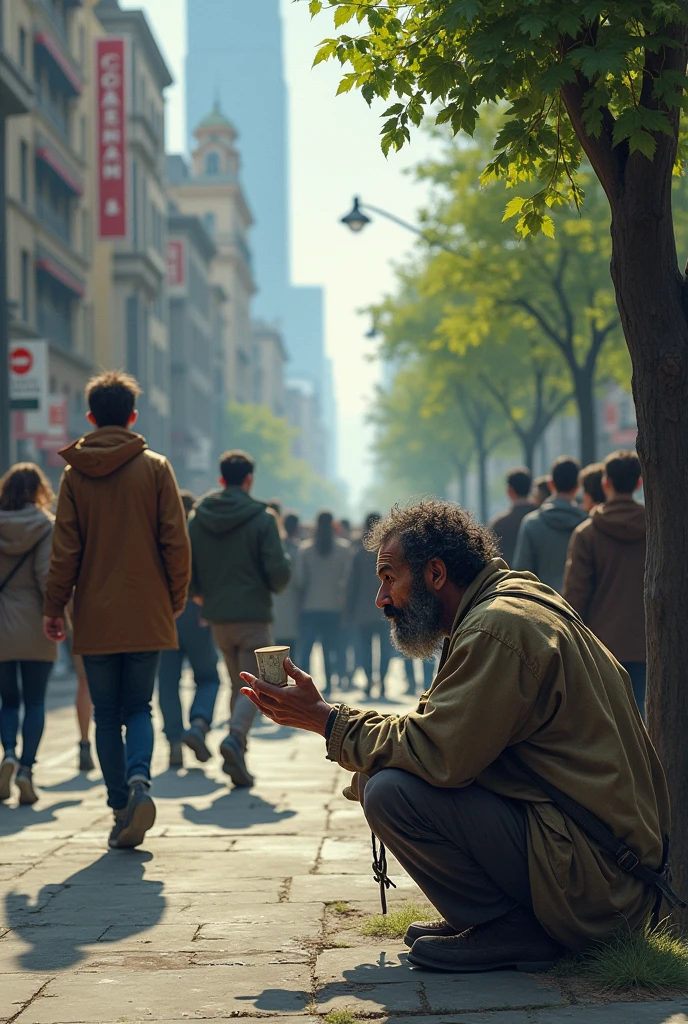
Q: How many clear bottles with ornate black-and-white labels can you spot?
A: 0